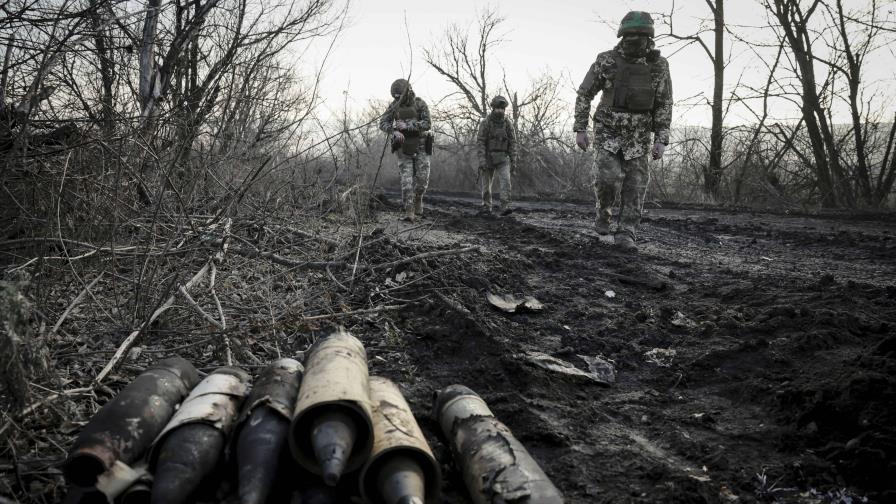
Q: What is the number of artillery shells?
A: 6